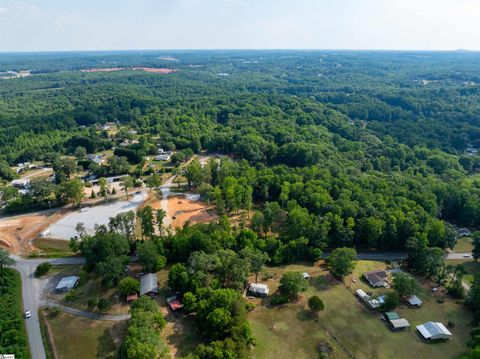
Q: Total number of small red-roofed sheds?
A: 2